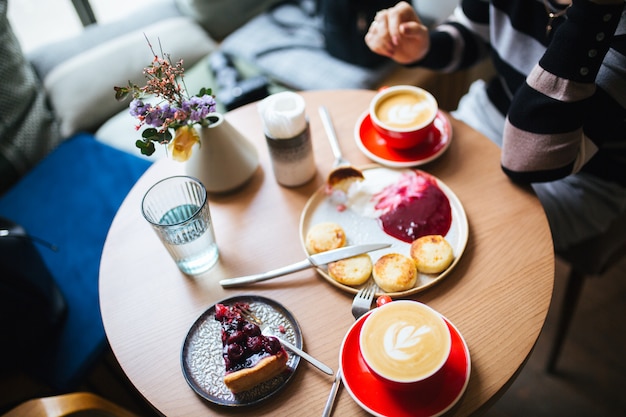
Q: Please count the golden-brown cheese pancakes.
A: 4